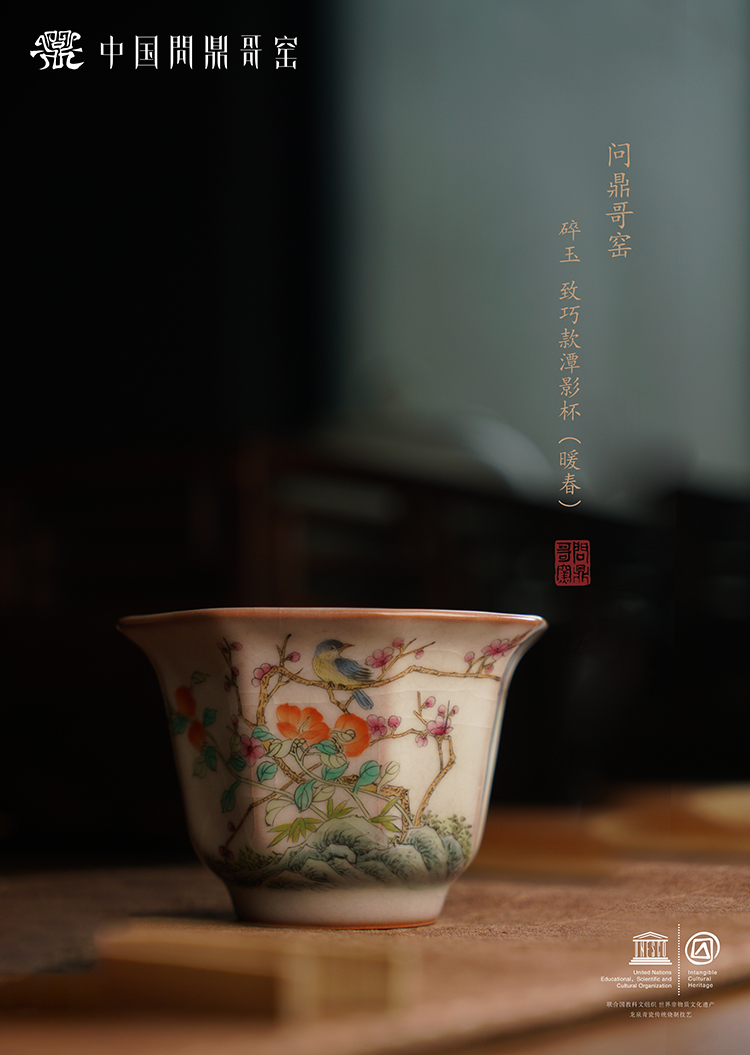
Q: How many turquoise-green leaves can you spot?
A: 11